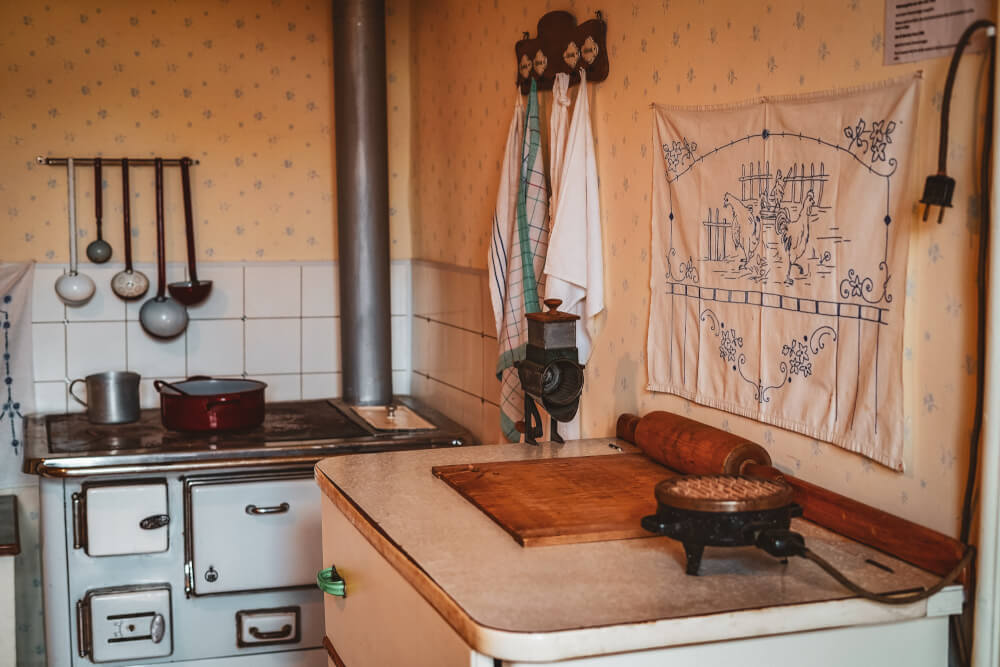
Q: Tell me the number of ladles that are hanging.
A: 5